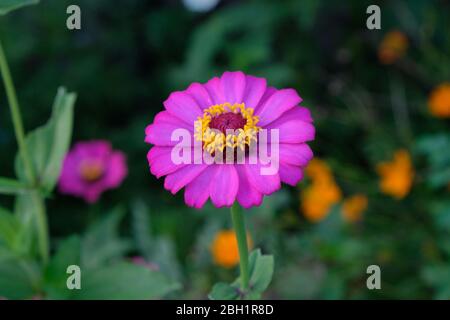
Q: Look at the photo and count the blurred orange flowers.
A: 6